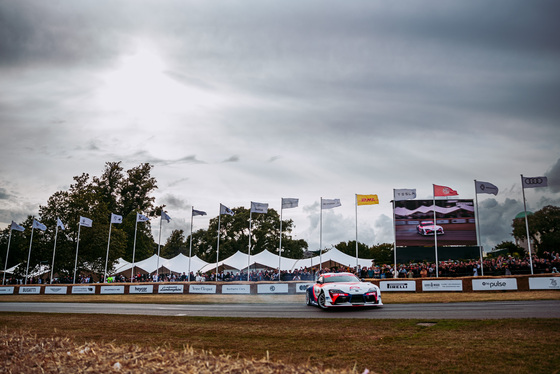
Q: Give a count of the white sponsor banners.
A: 15